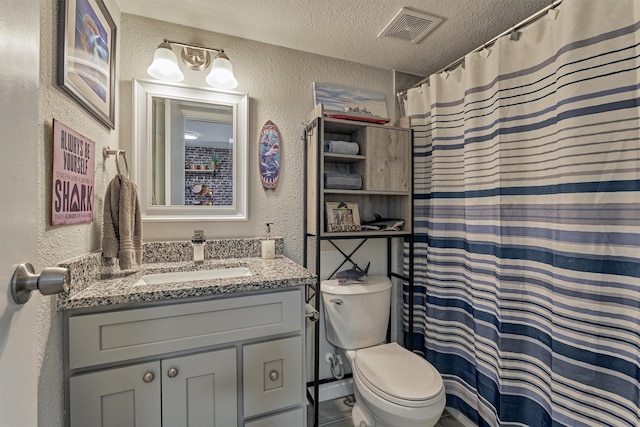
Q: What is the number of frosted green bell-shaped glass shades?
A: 0